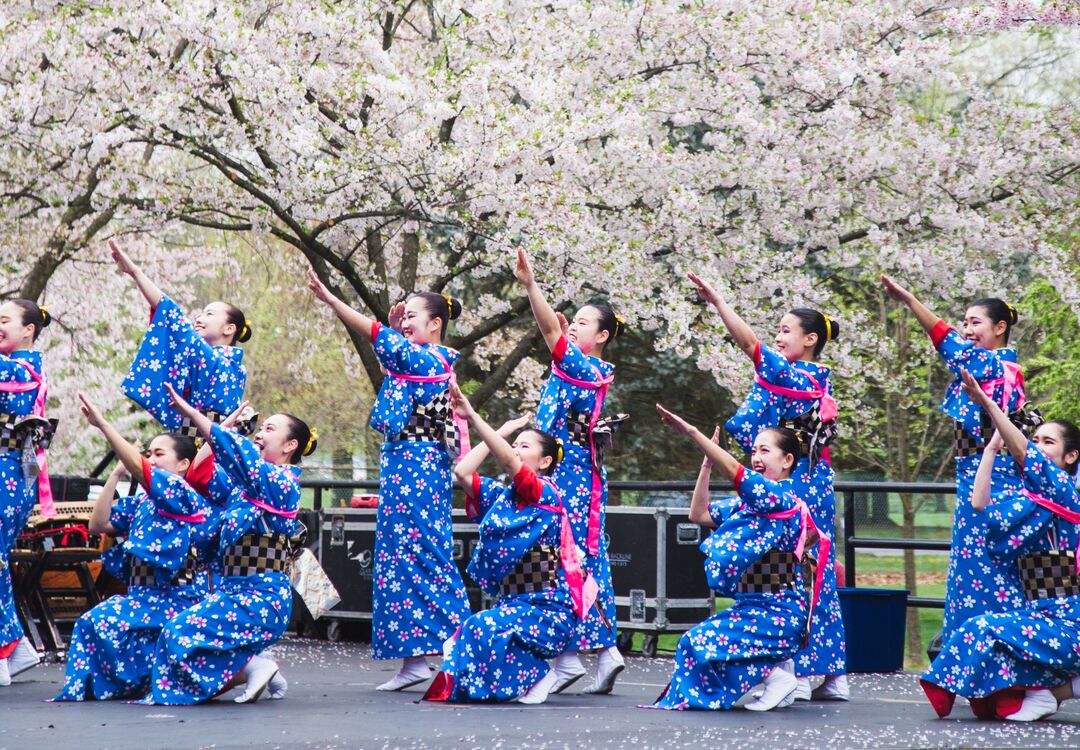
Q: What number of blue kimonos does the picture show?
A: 11